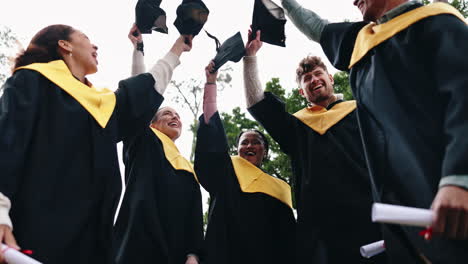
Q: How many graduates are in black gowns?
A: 5